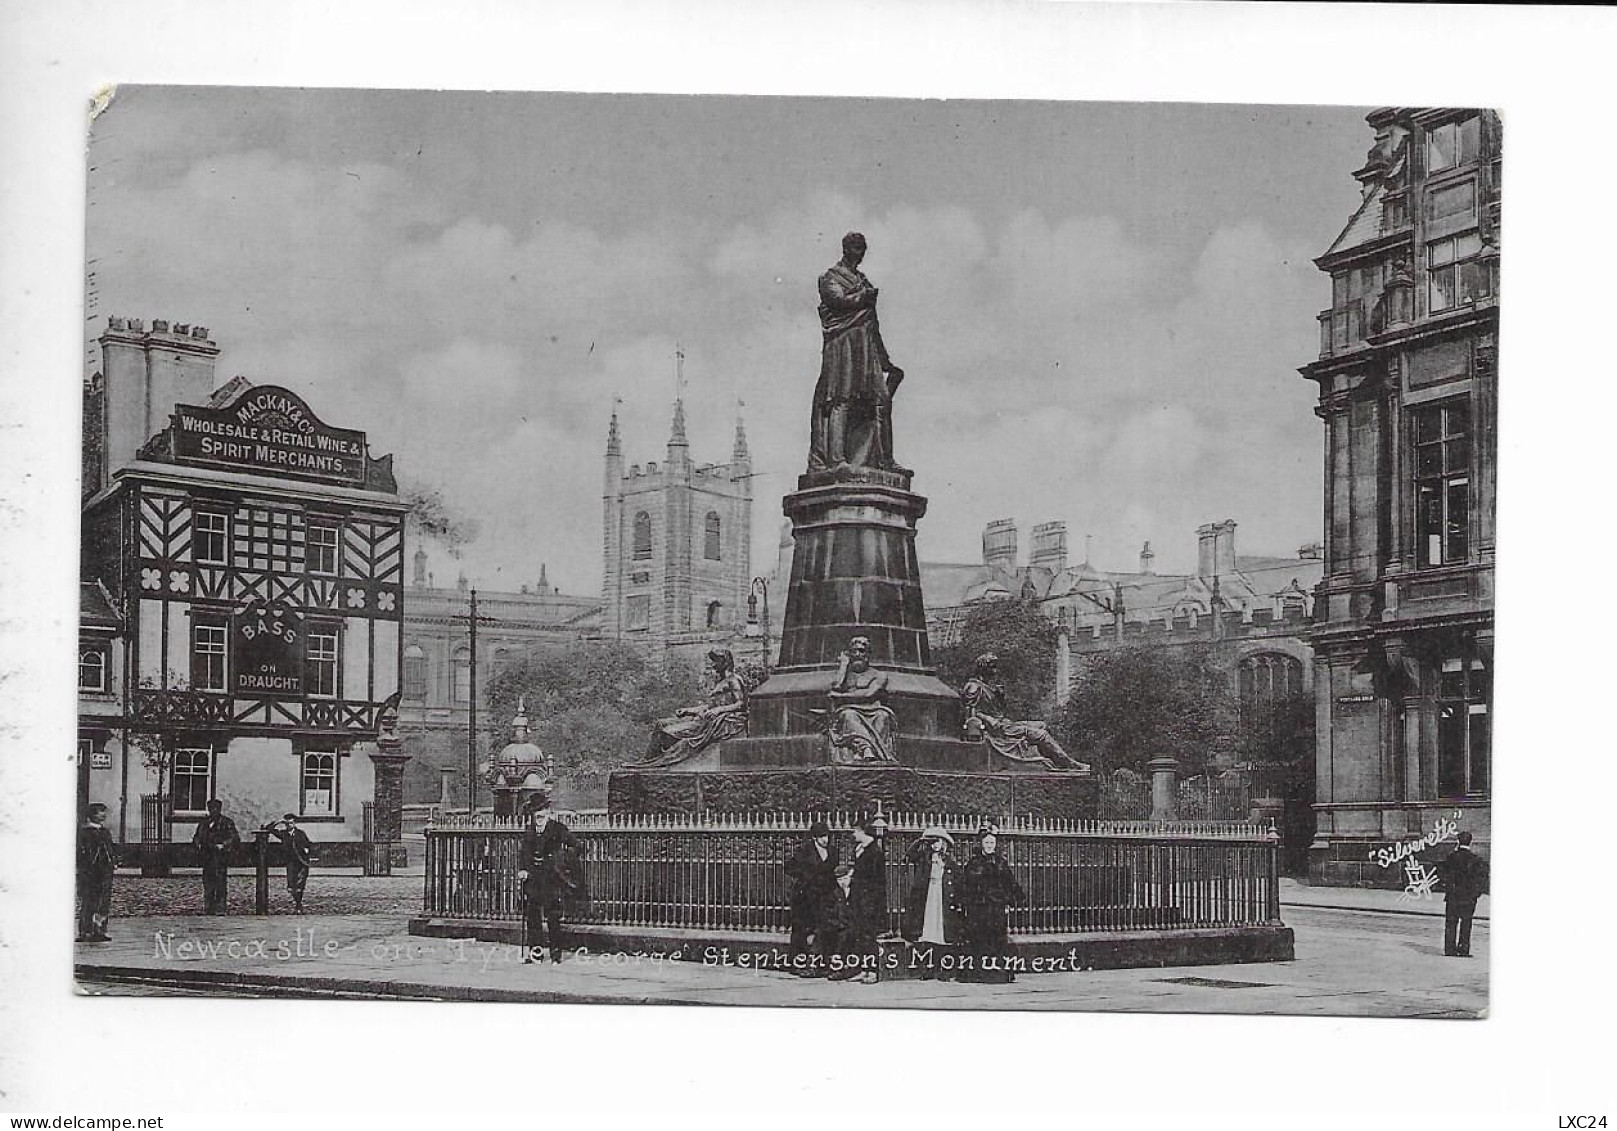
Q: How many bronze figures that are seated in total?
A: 3